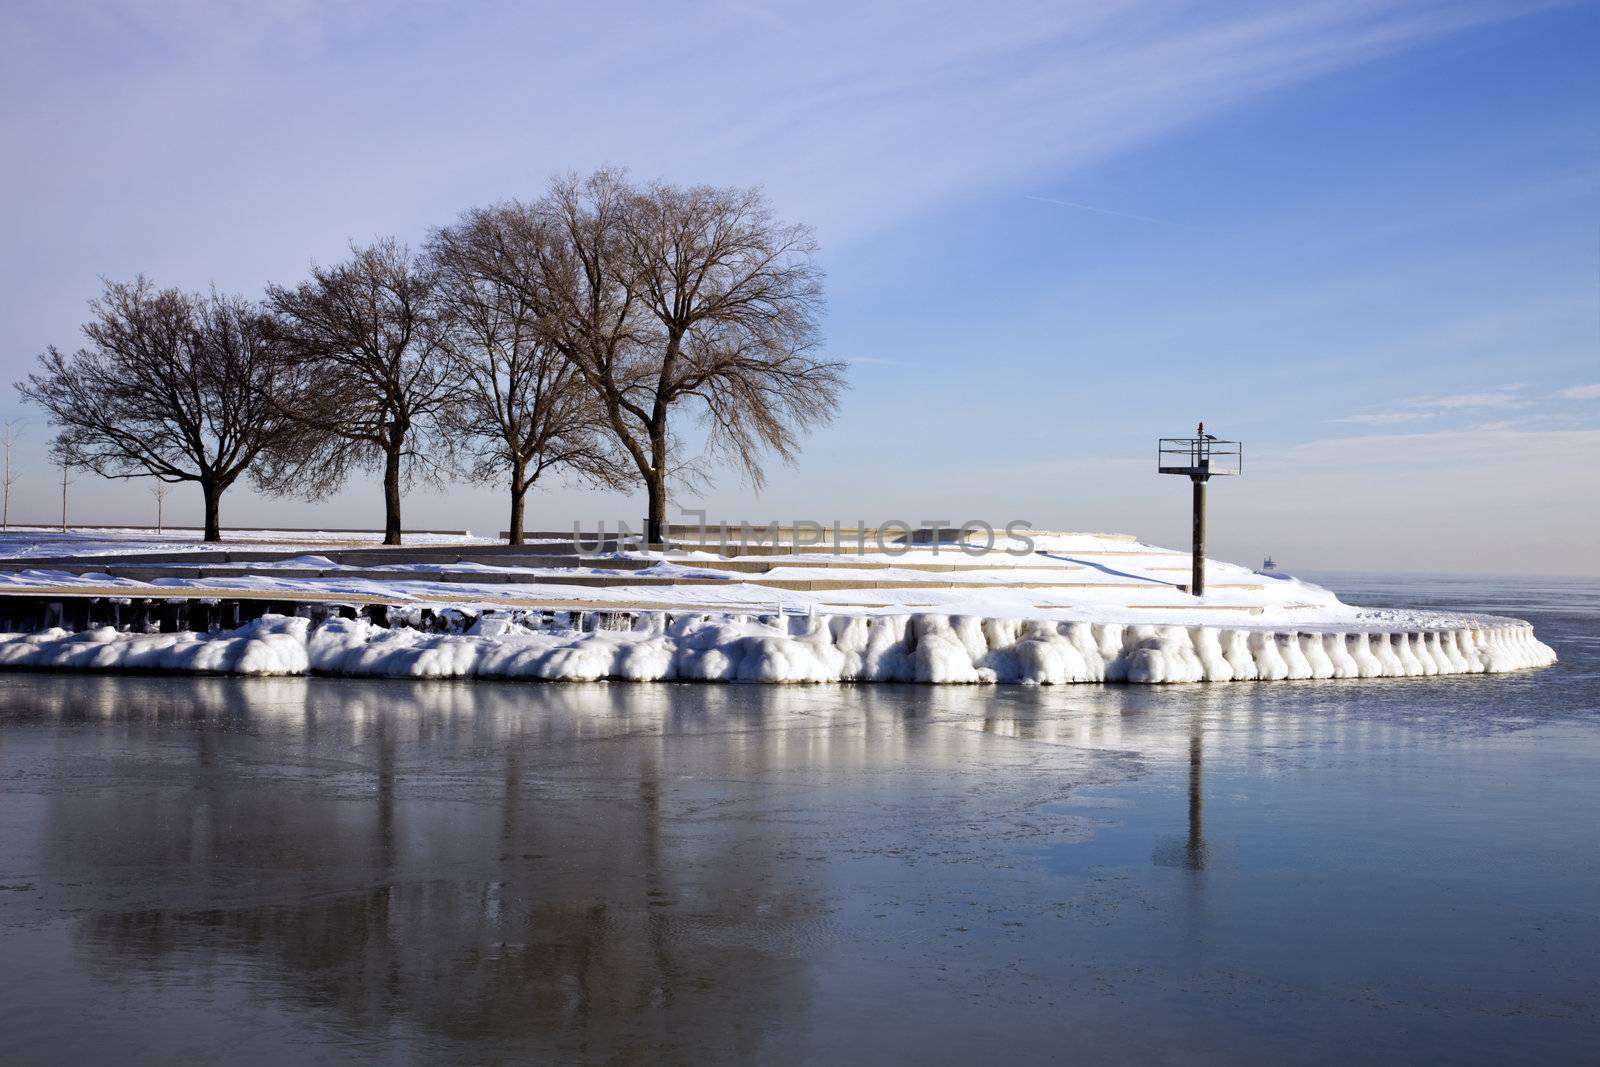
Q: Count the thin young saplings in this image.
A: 3